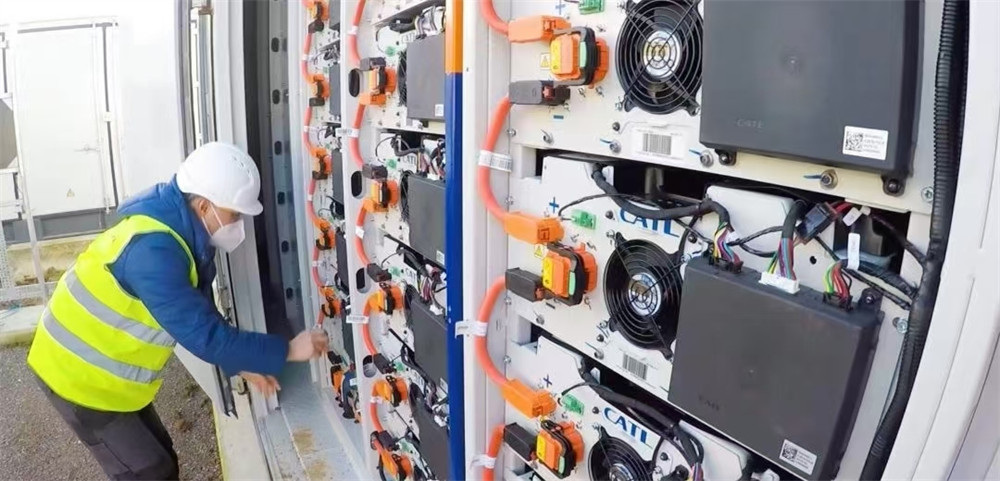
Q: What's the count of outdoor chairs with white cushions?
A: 0